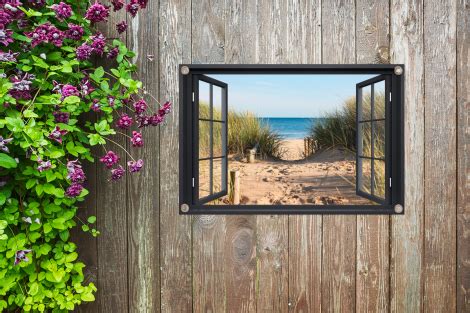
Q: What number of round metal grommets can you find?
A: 4